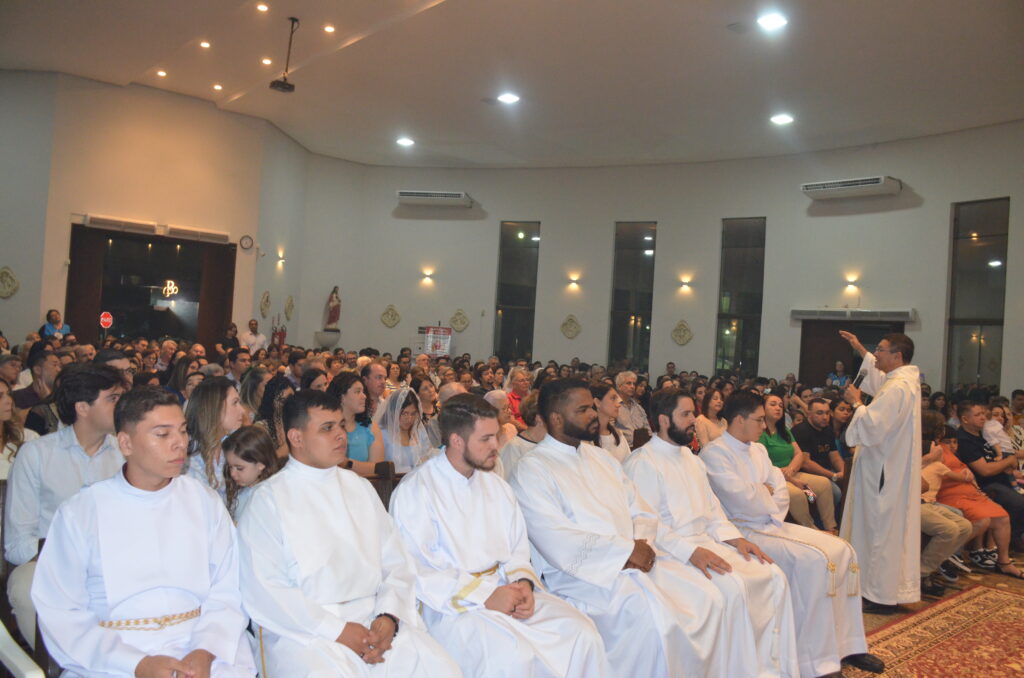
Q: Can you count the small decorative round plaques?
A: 7